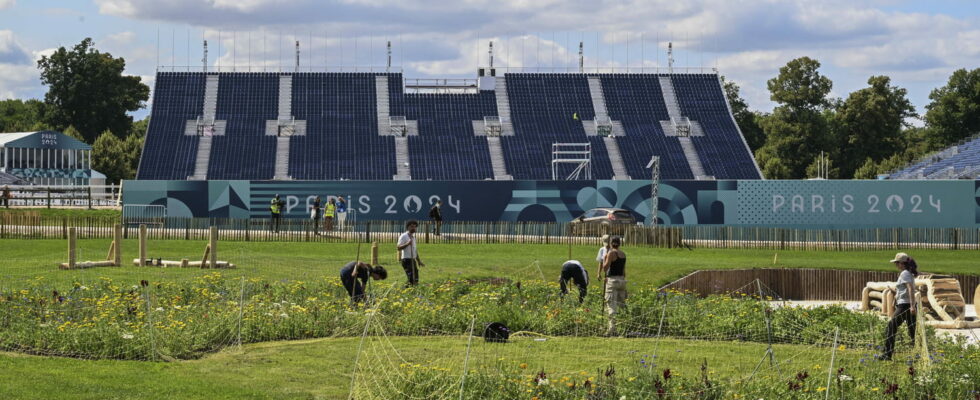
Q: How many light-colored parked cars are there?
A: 1